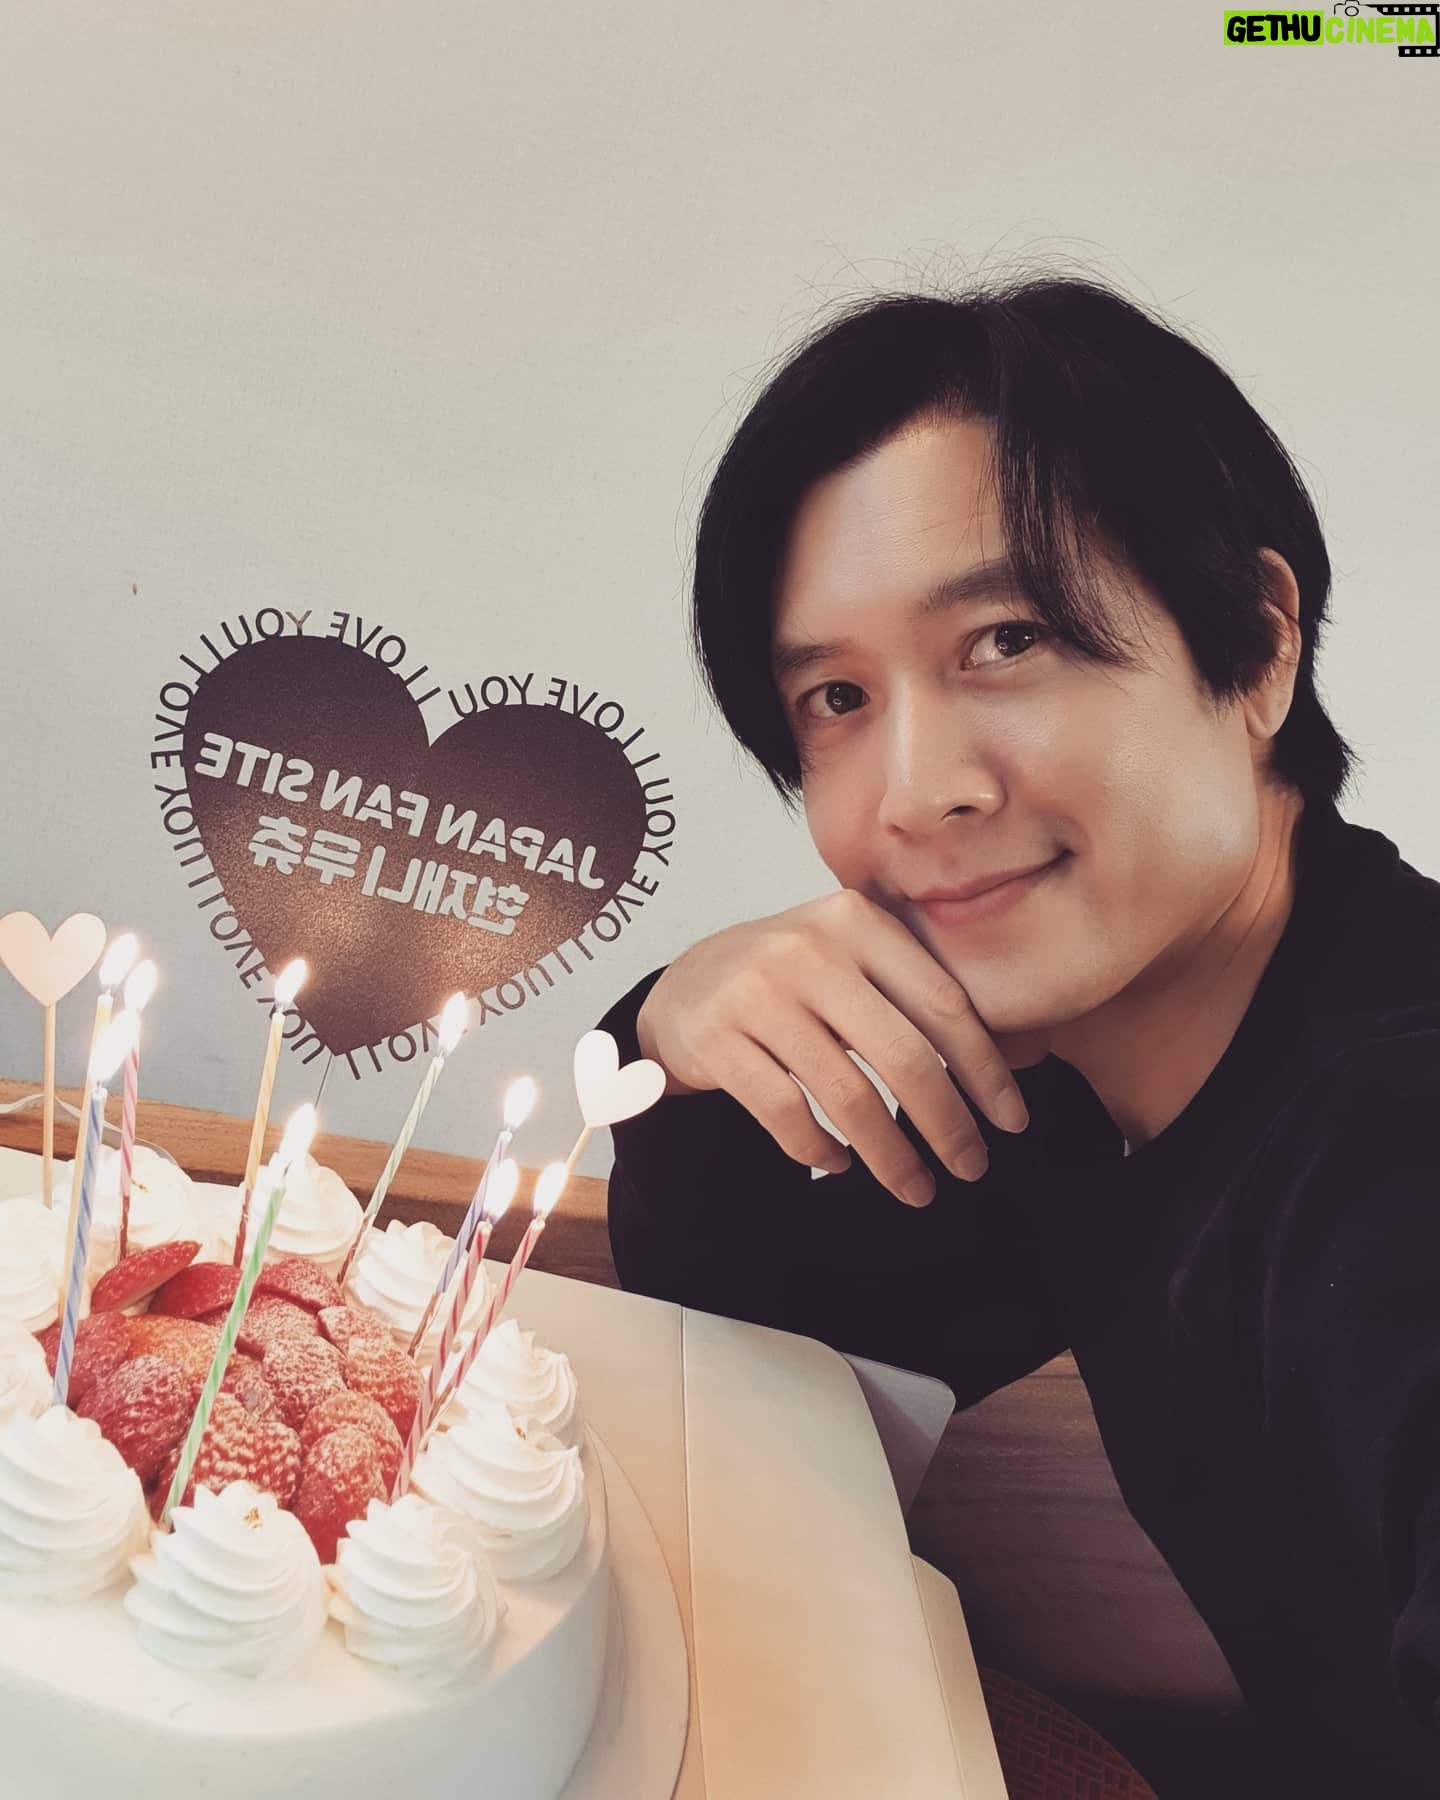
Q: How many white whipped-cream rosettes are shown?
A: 10